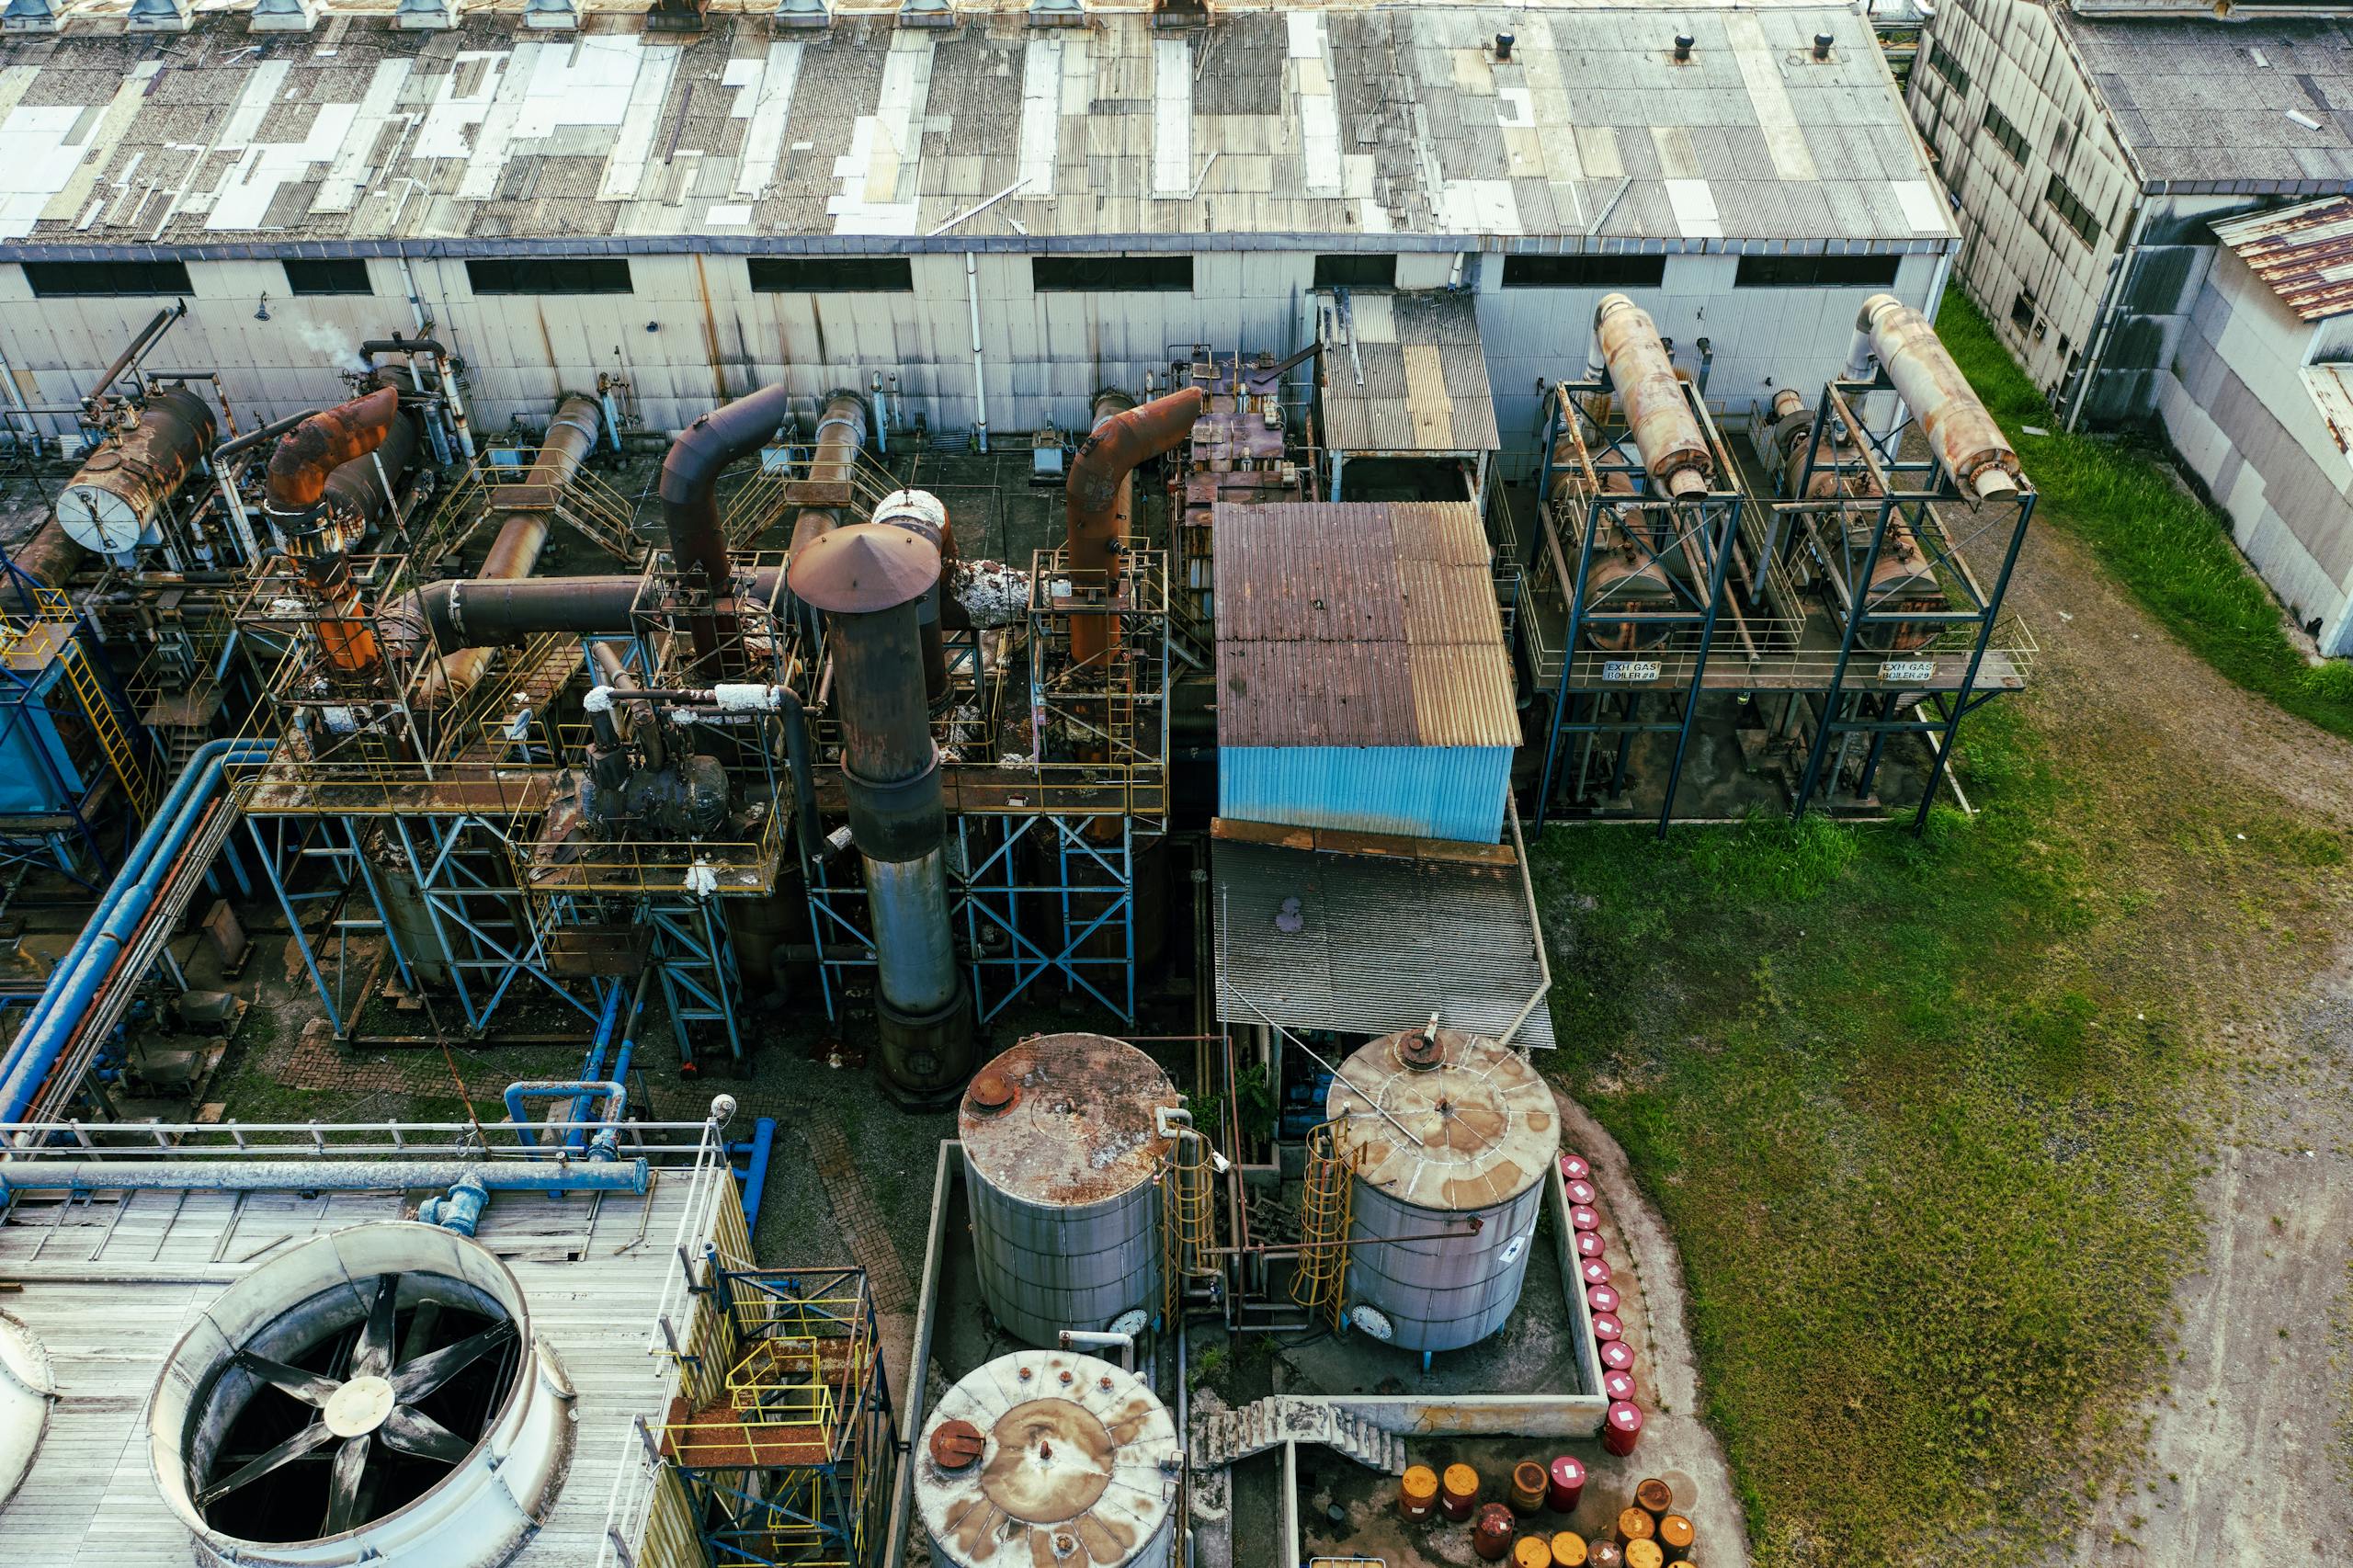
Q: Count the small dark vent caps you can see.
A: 3